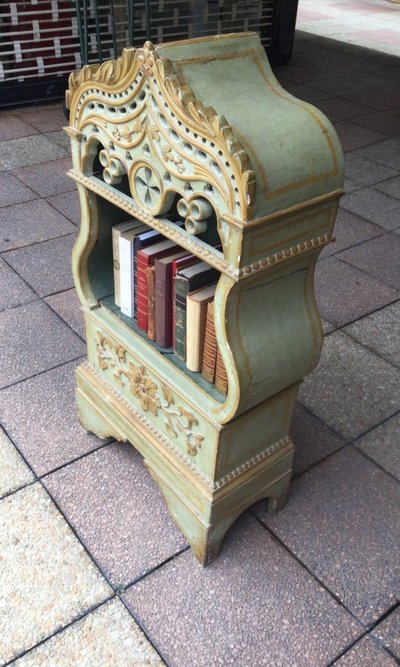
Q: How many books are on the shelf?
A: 11